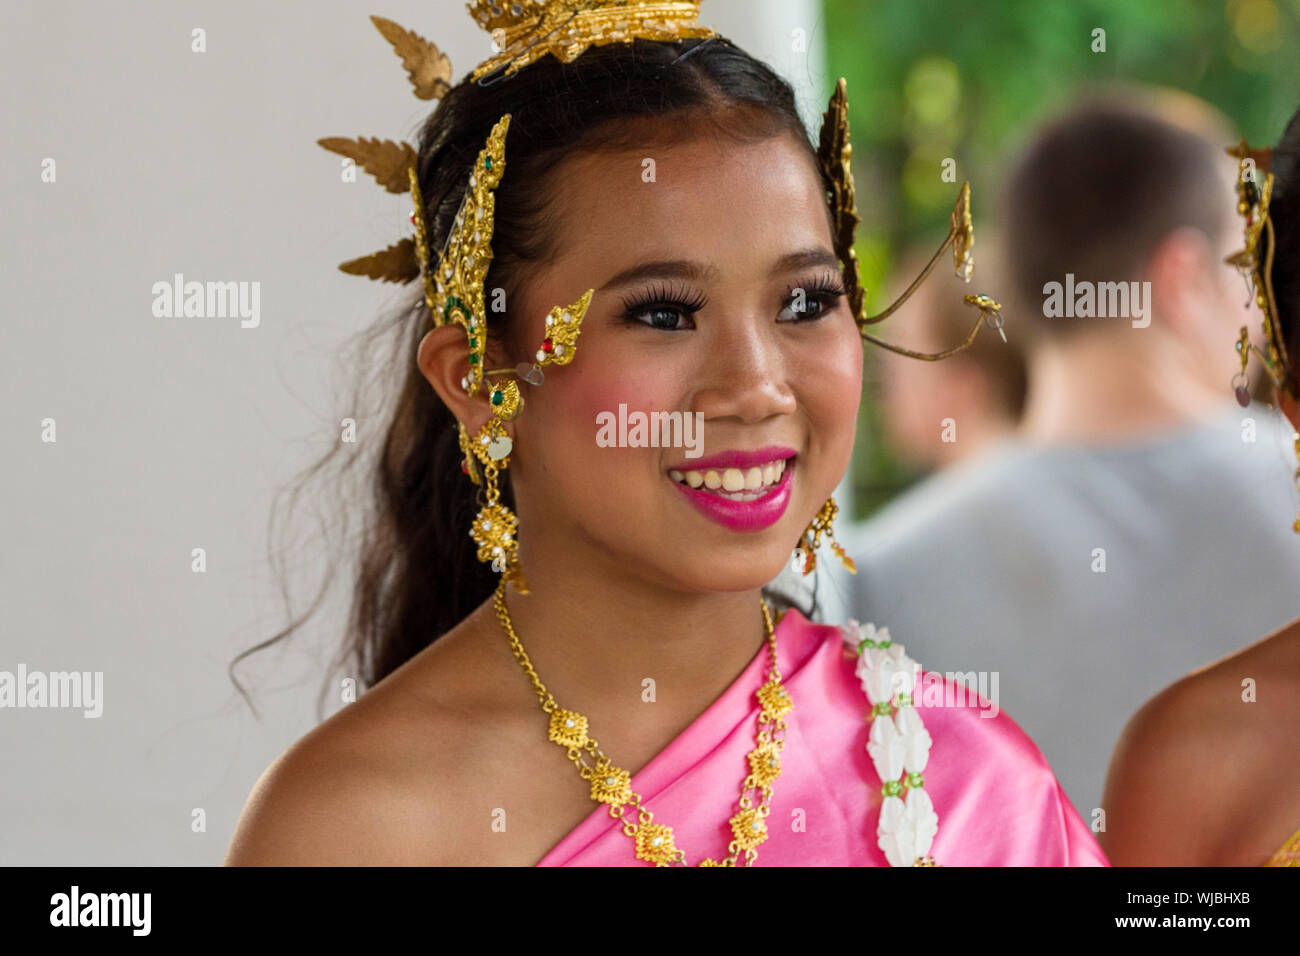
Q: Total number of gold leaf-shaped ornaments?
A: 3